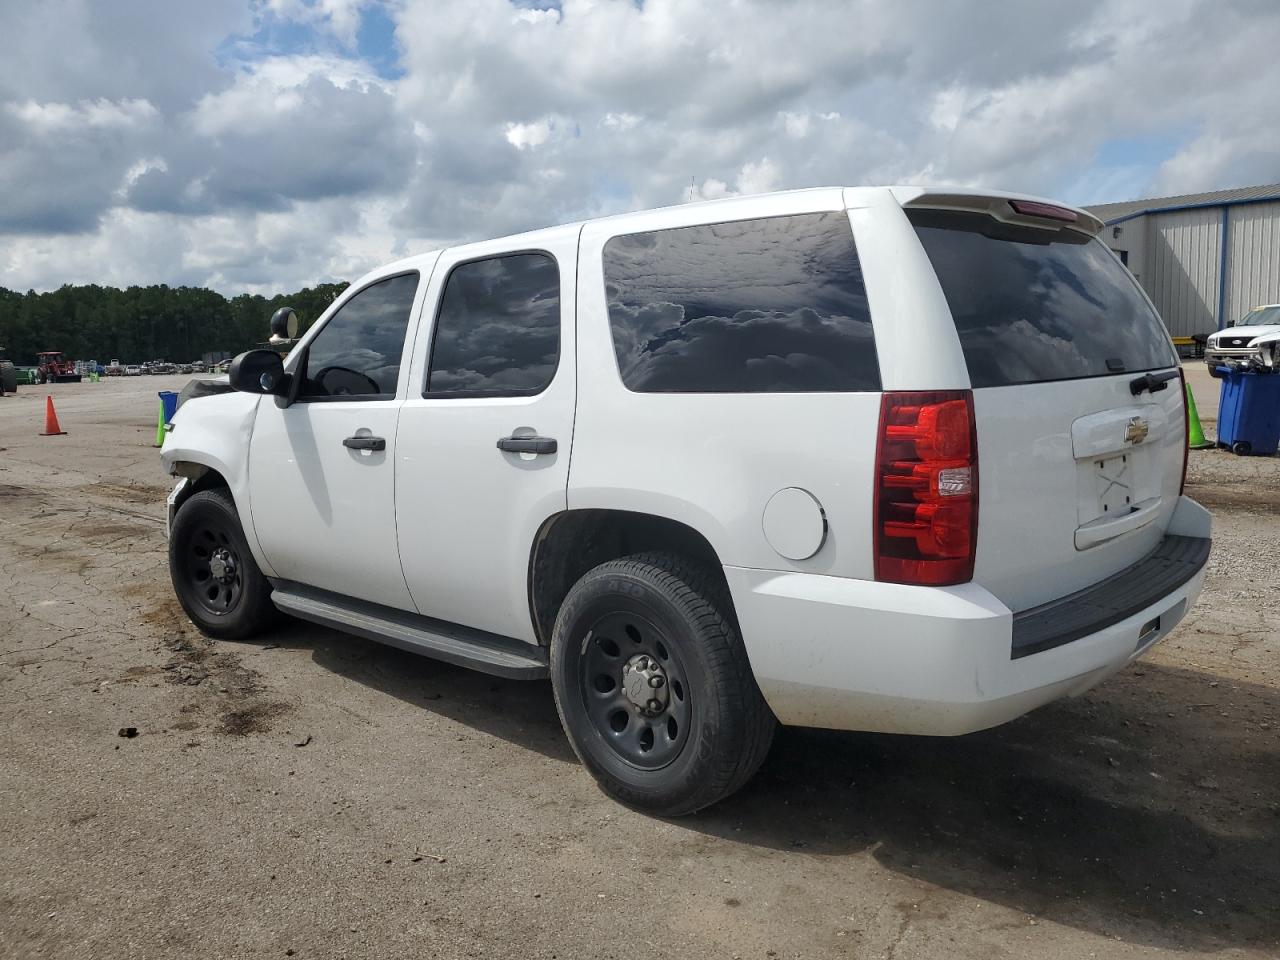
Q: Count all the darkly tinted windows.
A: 4